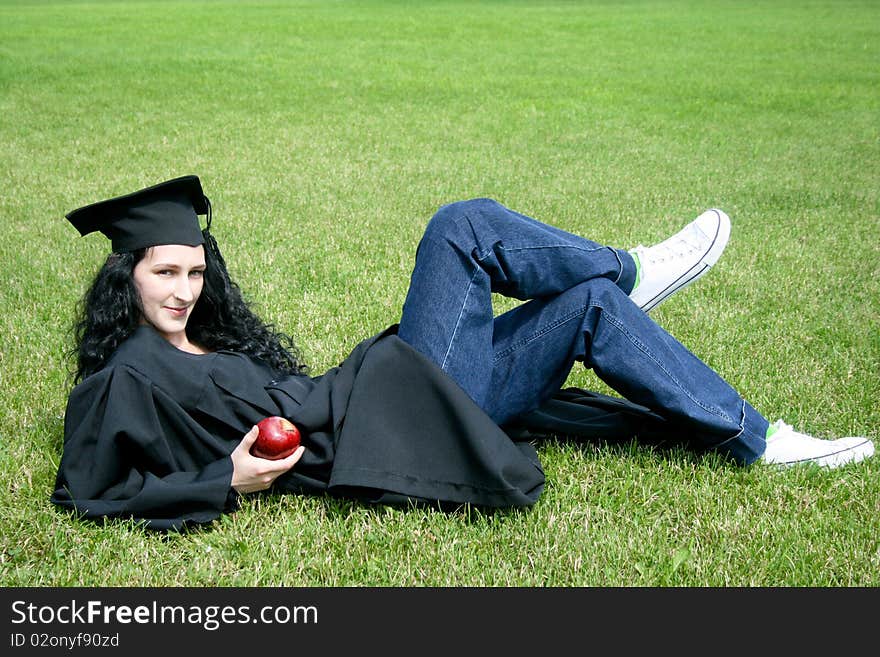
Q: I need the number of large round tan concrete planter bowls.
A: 0